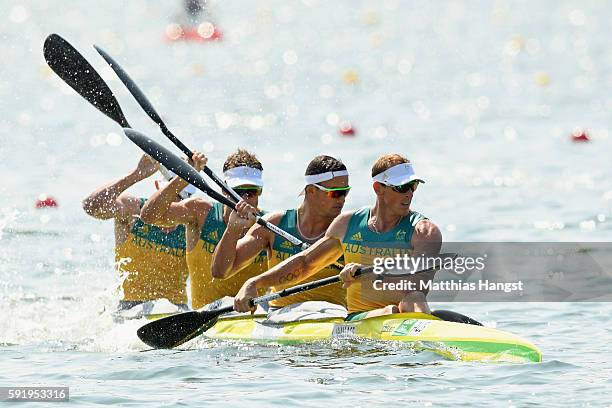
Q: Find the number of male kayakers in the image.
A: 4